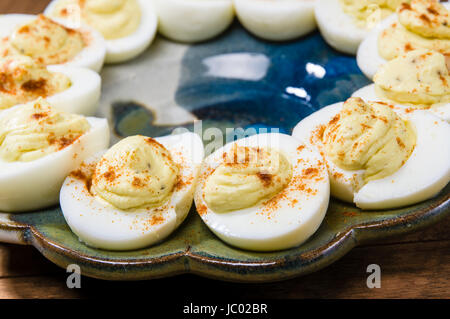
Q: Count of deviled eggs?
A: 12